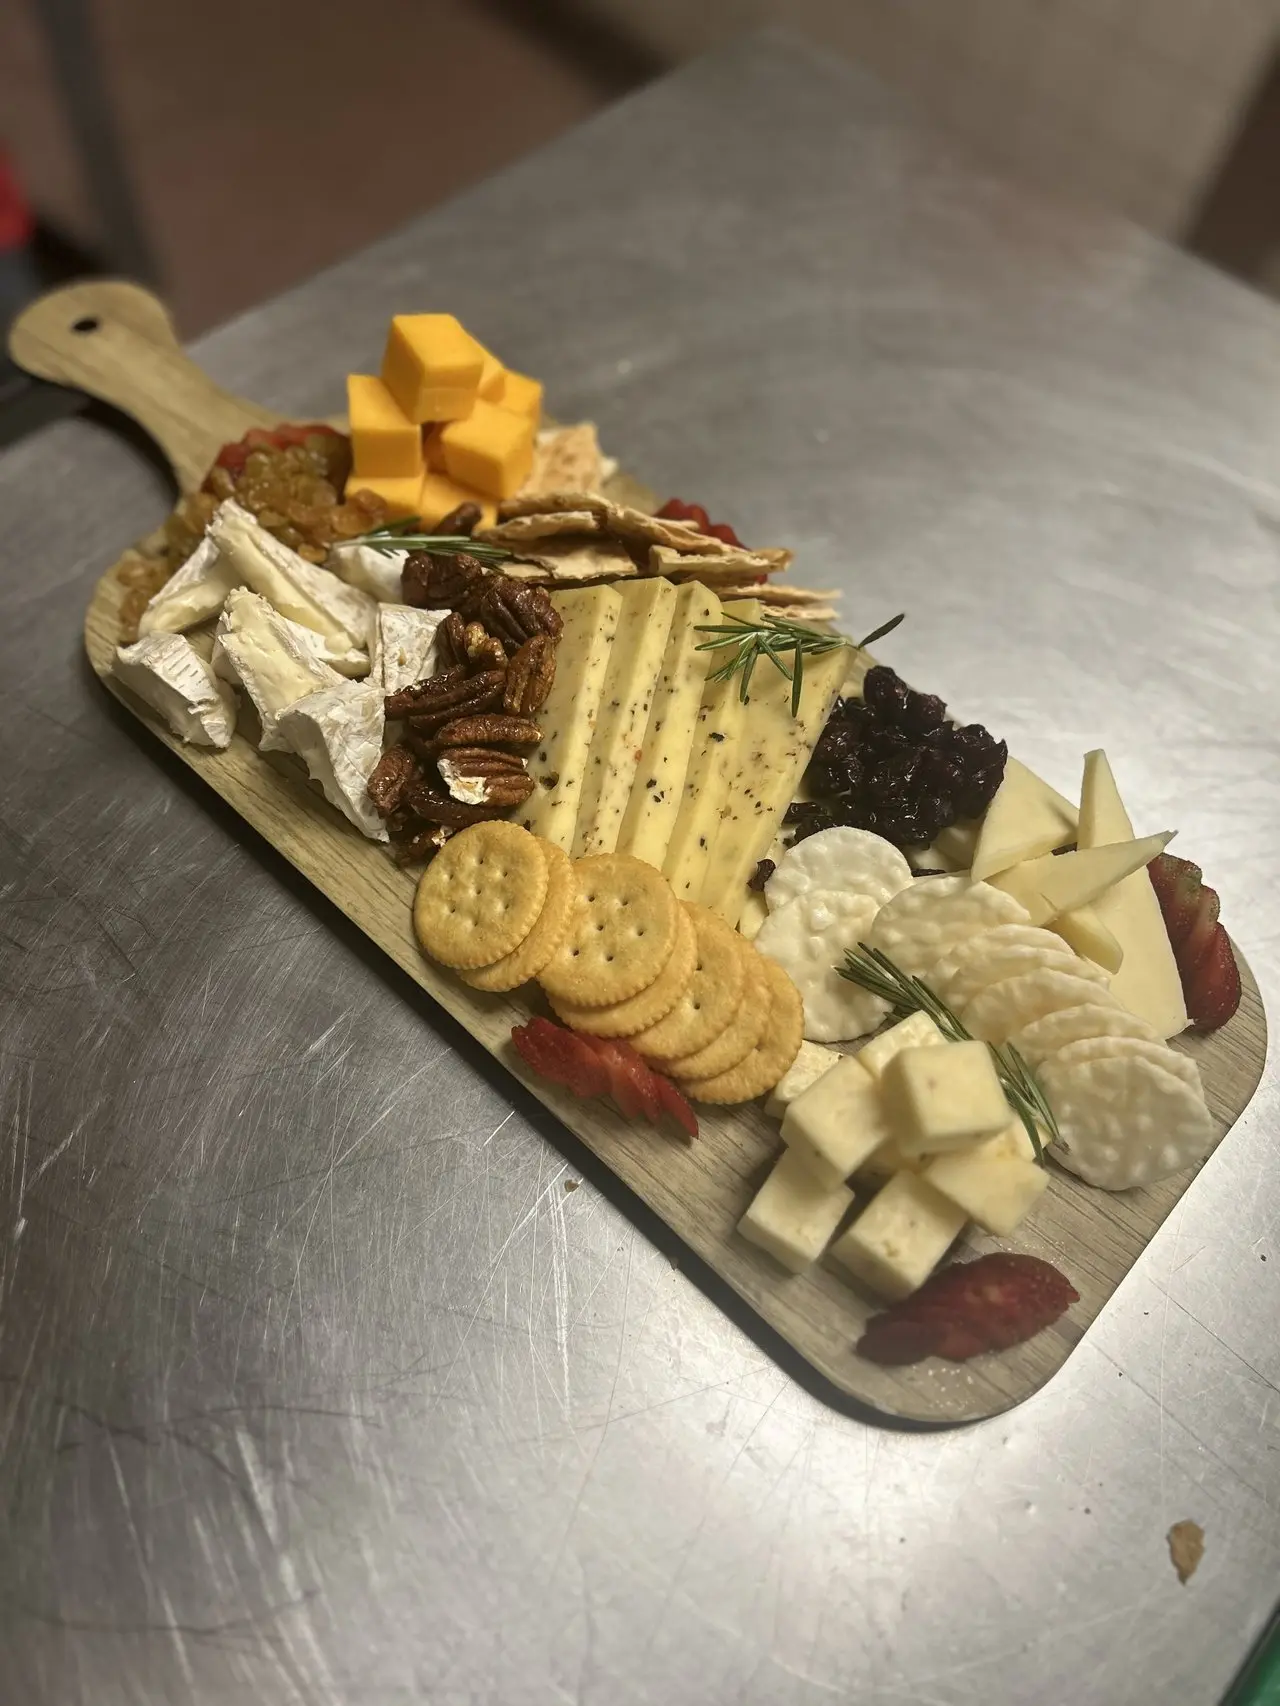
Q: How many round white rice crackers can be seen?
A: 9